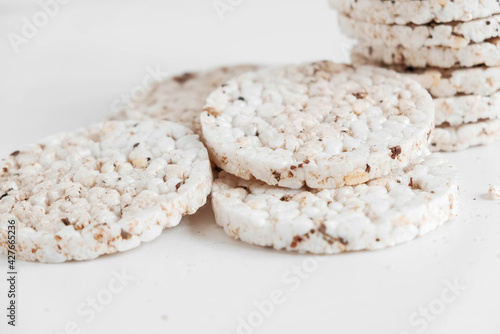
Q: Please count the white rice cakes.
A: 10